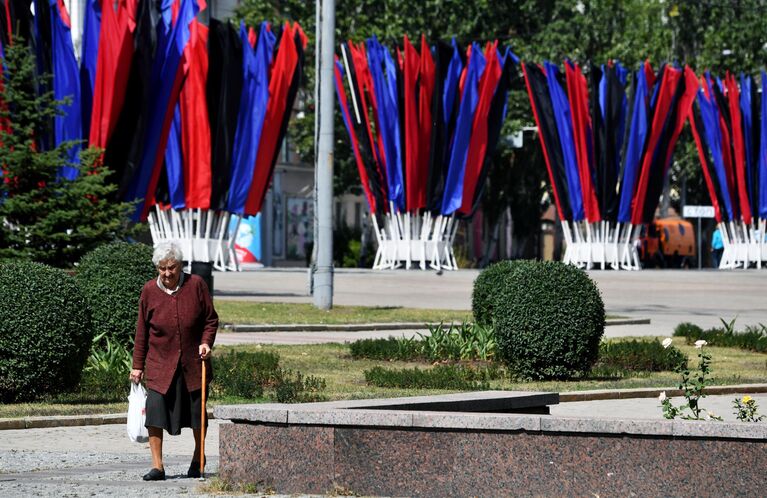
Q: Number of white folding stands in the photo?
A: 4